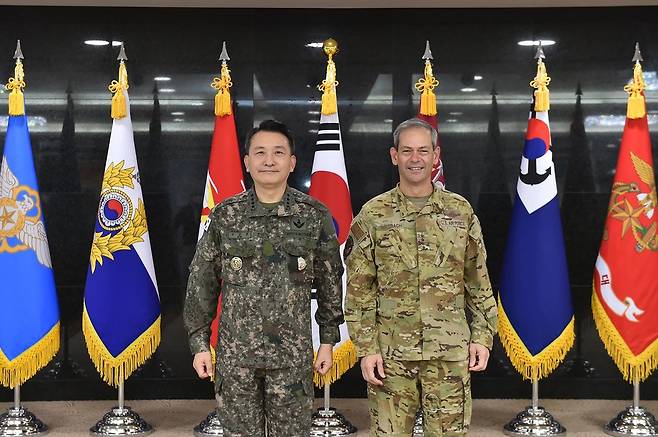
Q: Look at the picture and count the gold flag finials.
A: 1